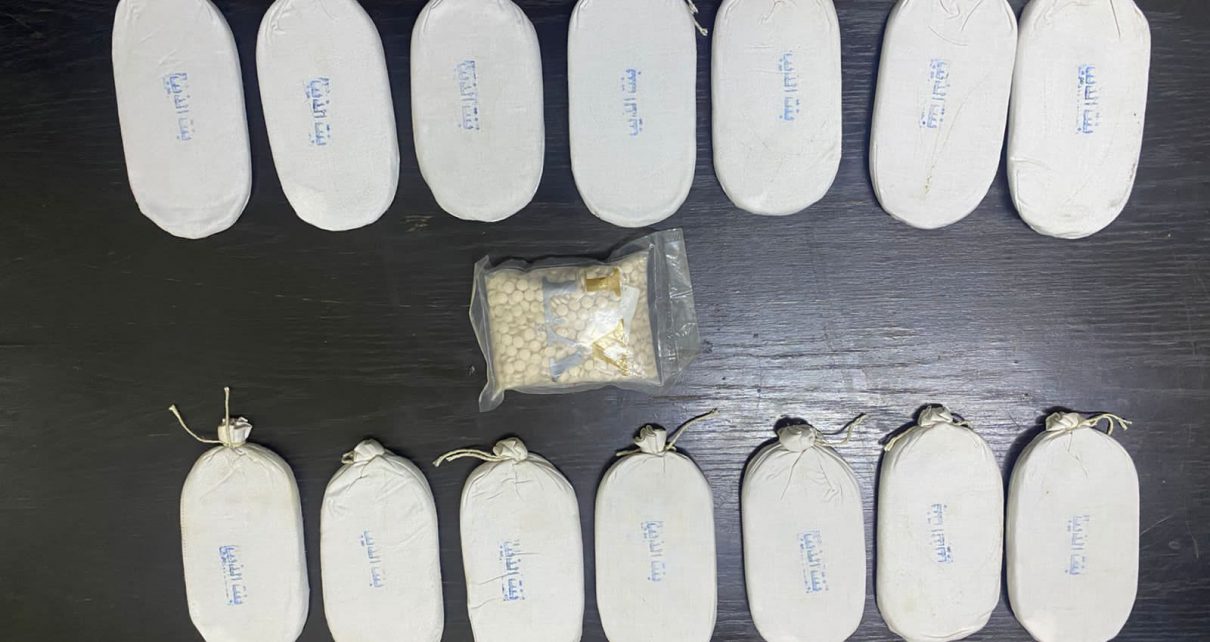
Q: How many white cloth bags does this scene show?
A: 14